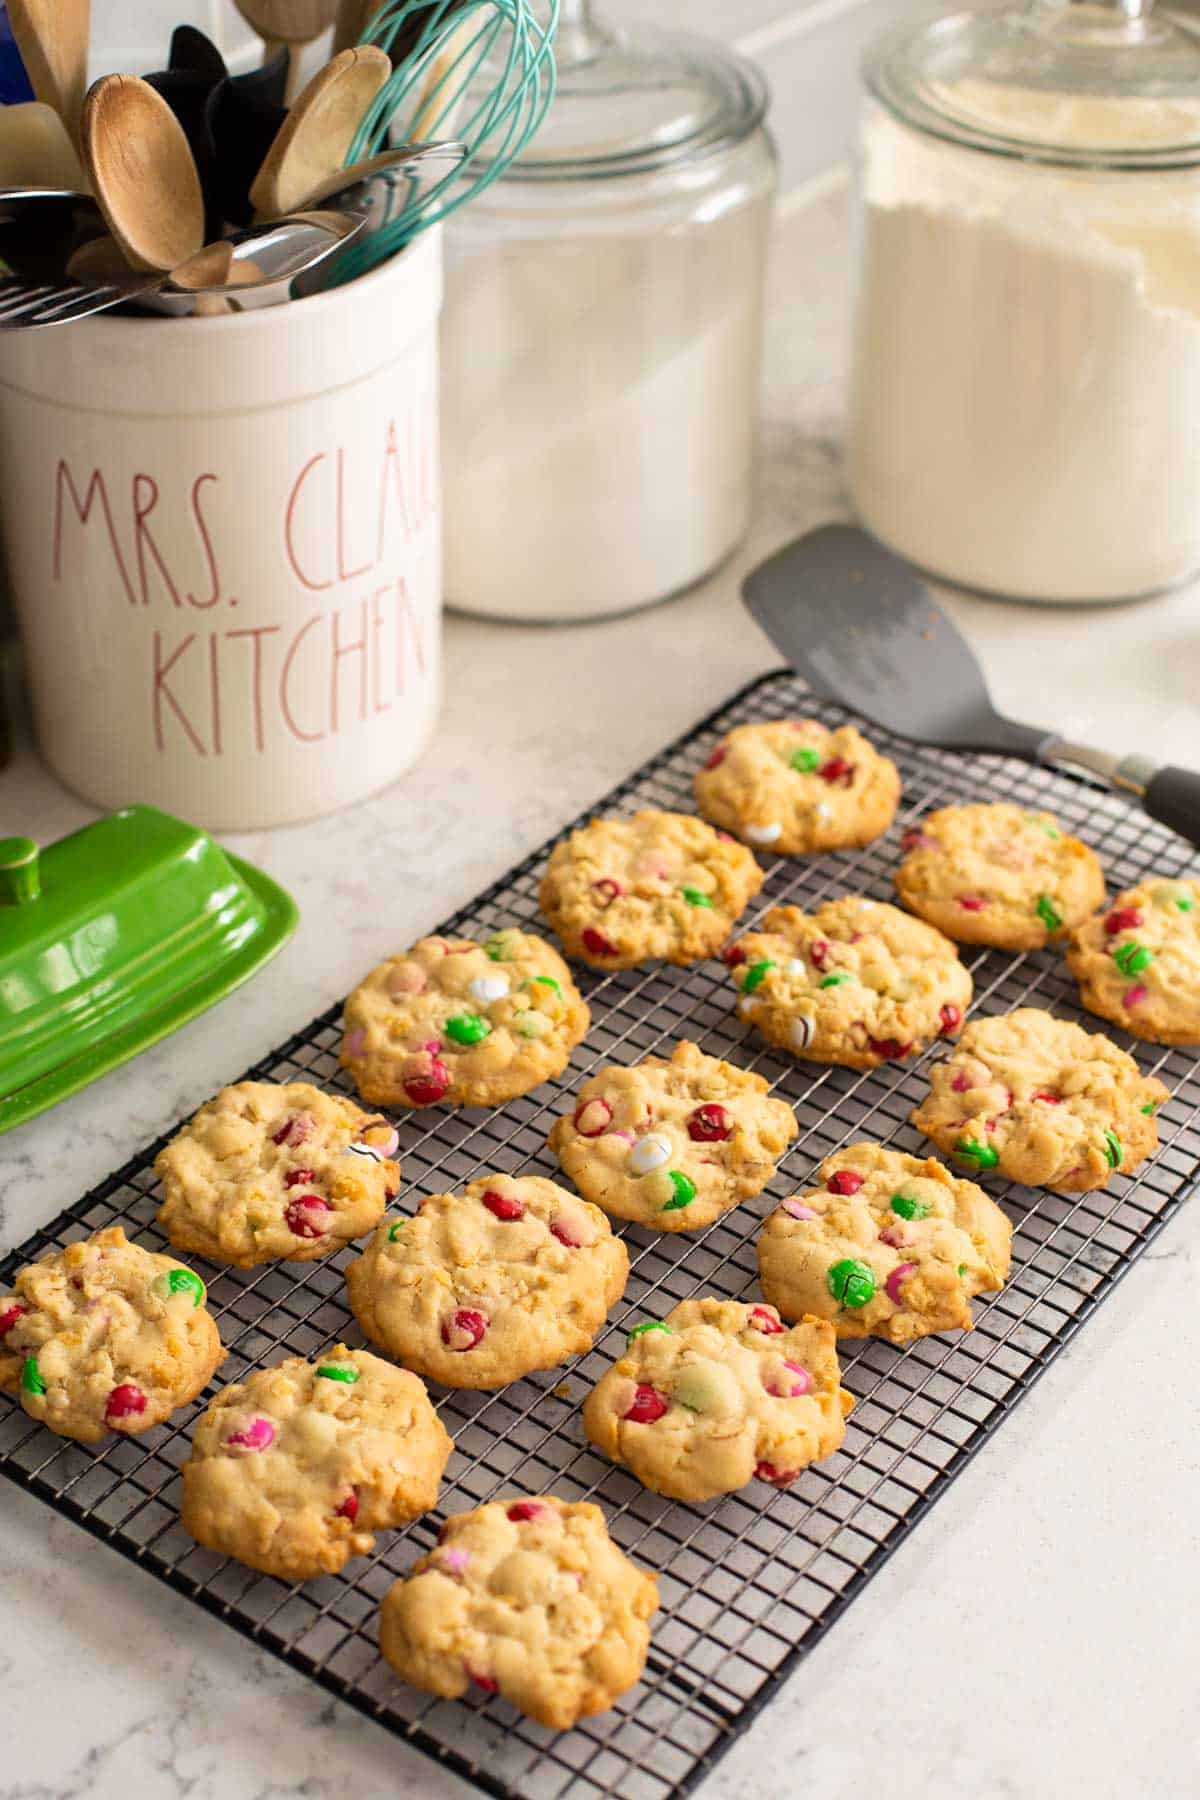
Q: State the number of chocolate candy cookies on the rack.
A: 15